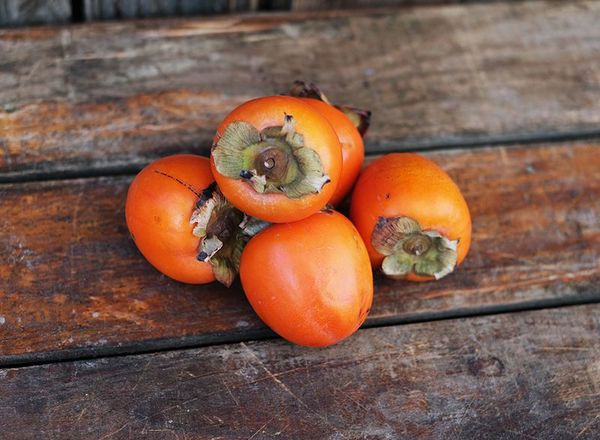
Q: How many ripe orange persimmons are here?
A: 5